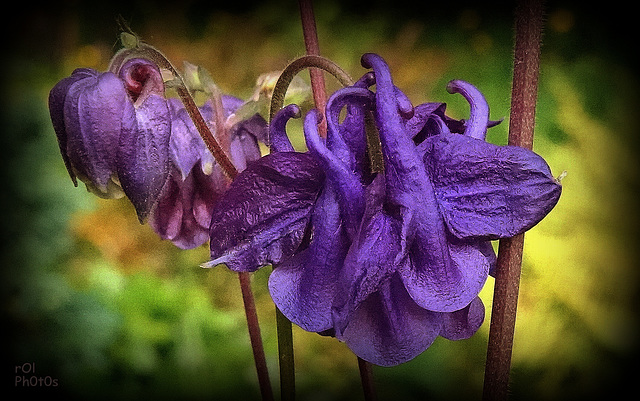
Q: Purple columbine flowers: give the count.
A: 3